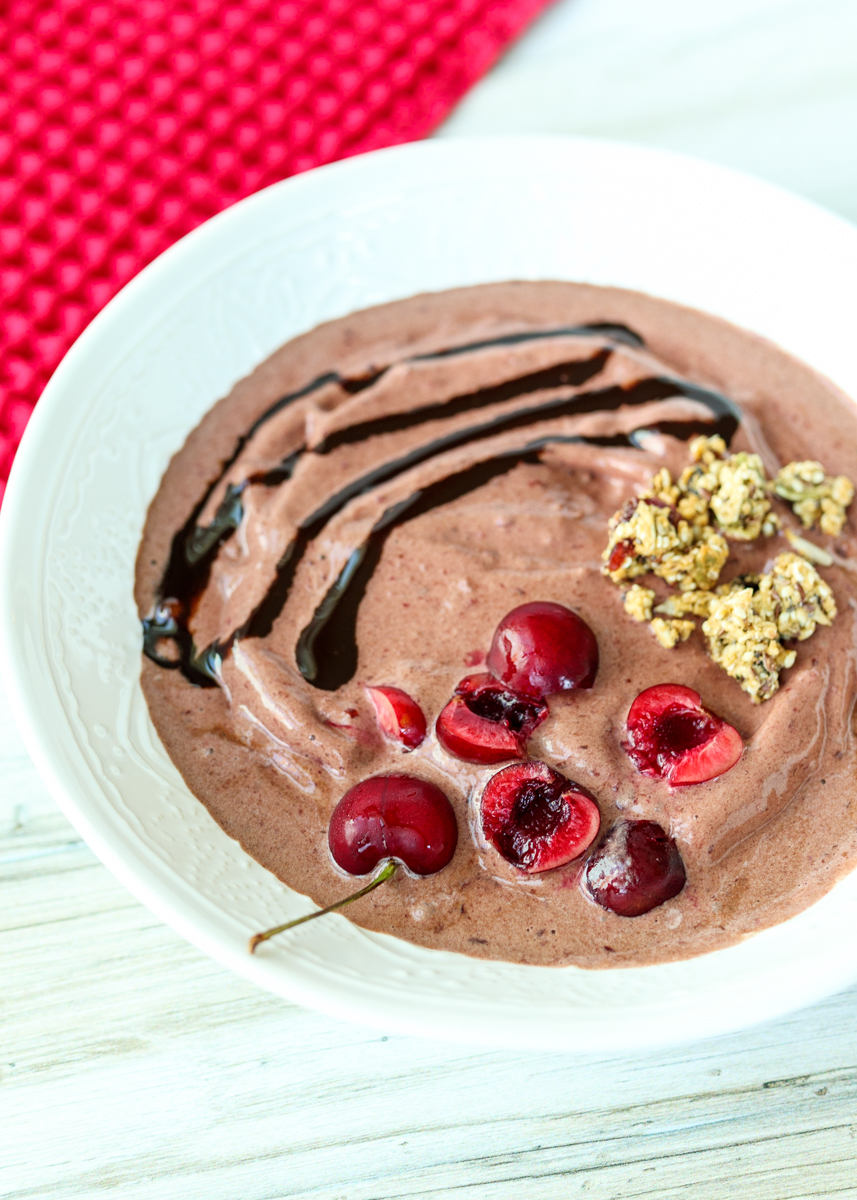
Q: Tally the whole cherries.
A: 1